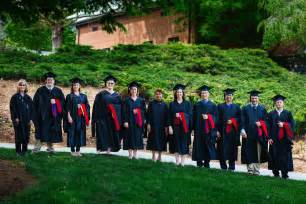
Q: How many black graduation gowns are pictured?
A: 11